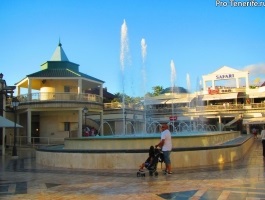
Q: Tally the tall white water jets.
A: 4